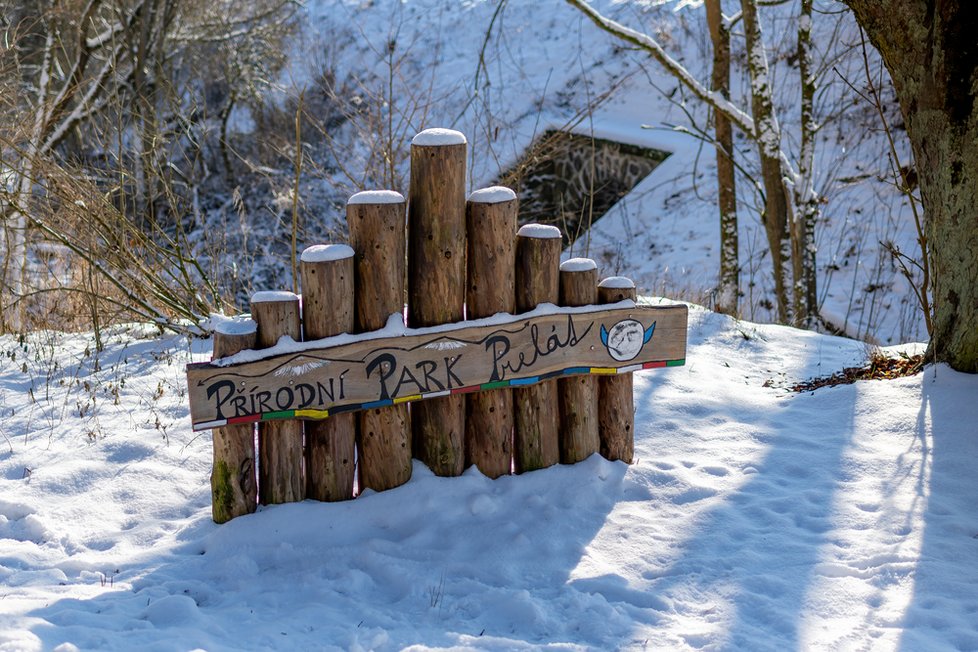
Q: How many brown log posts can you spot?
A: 9